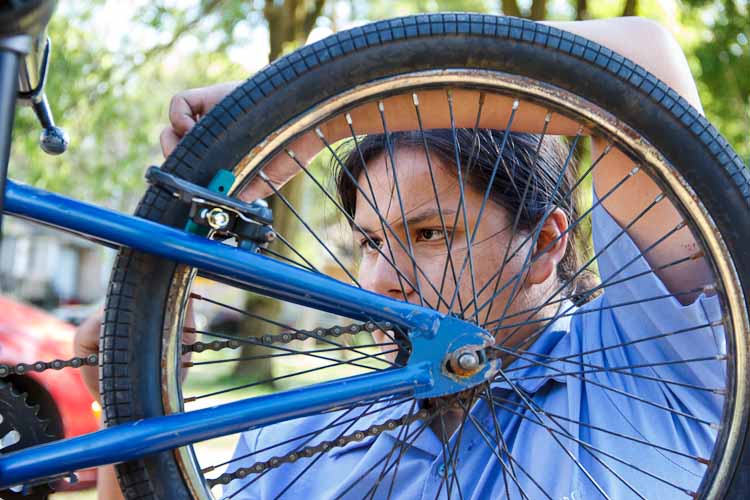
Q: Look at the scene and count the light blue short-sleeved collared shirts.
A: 1